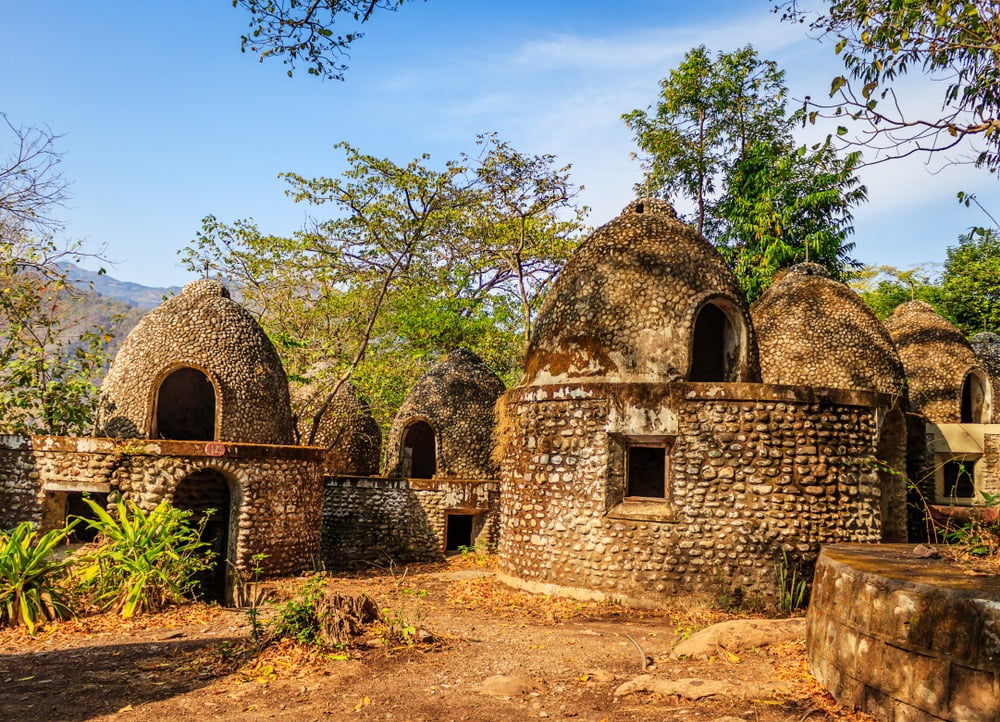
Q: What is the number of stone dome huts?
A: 7